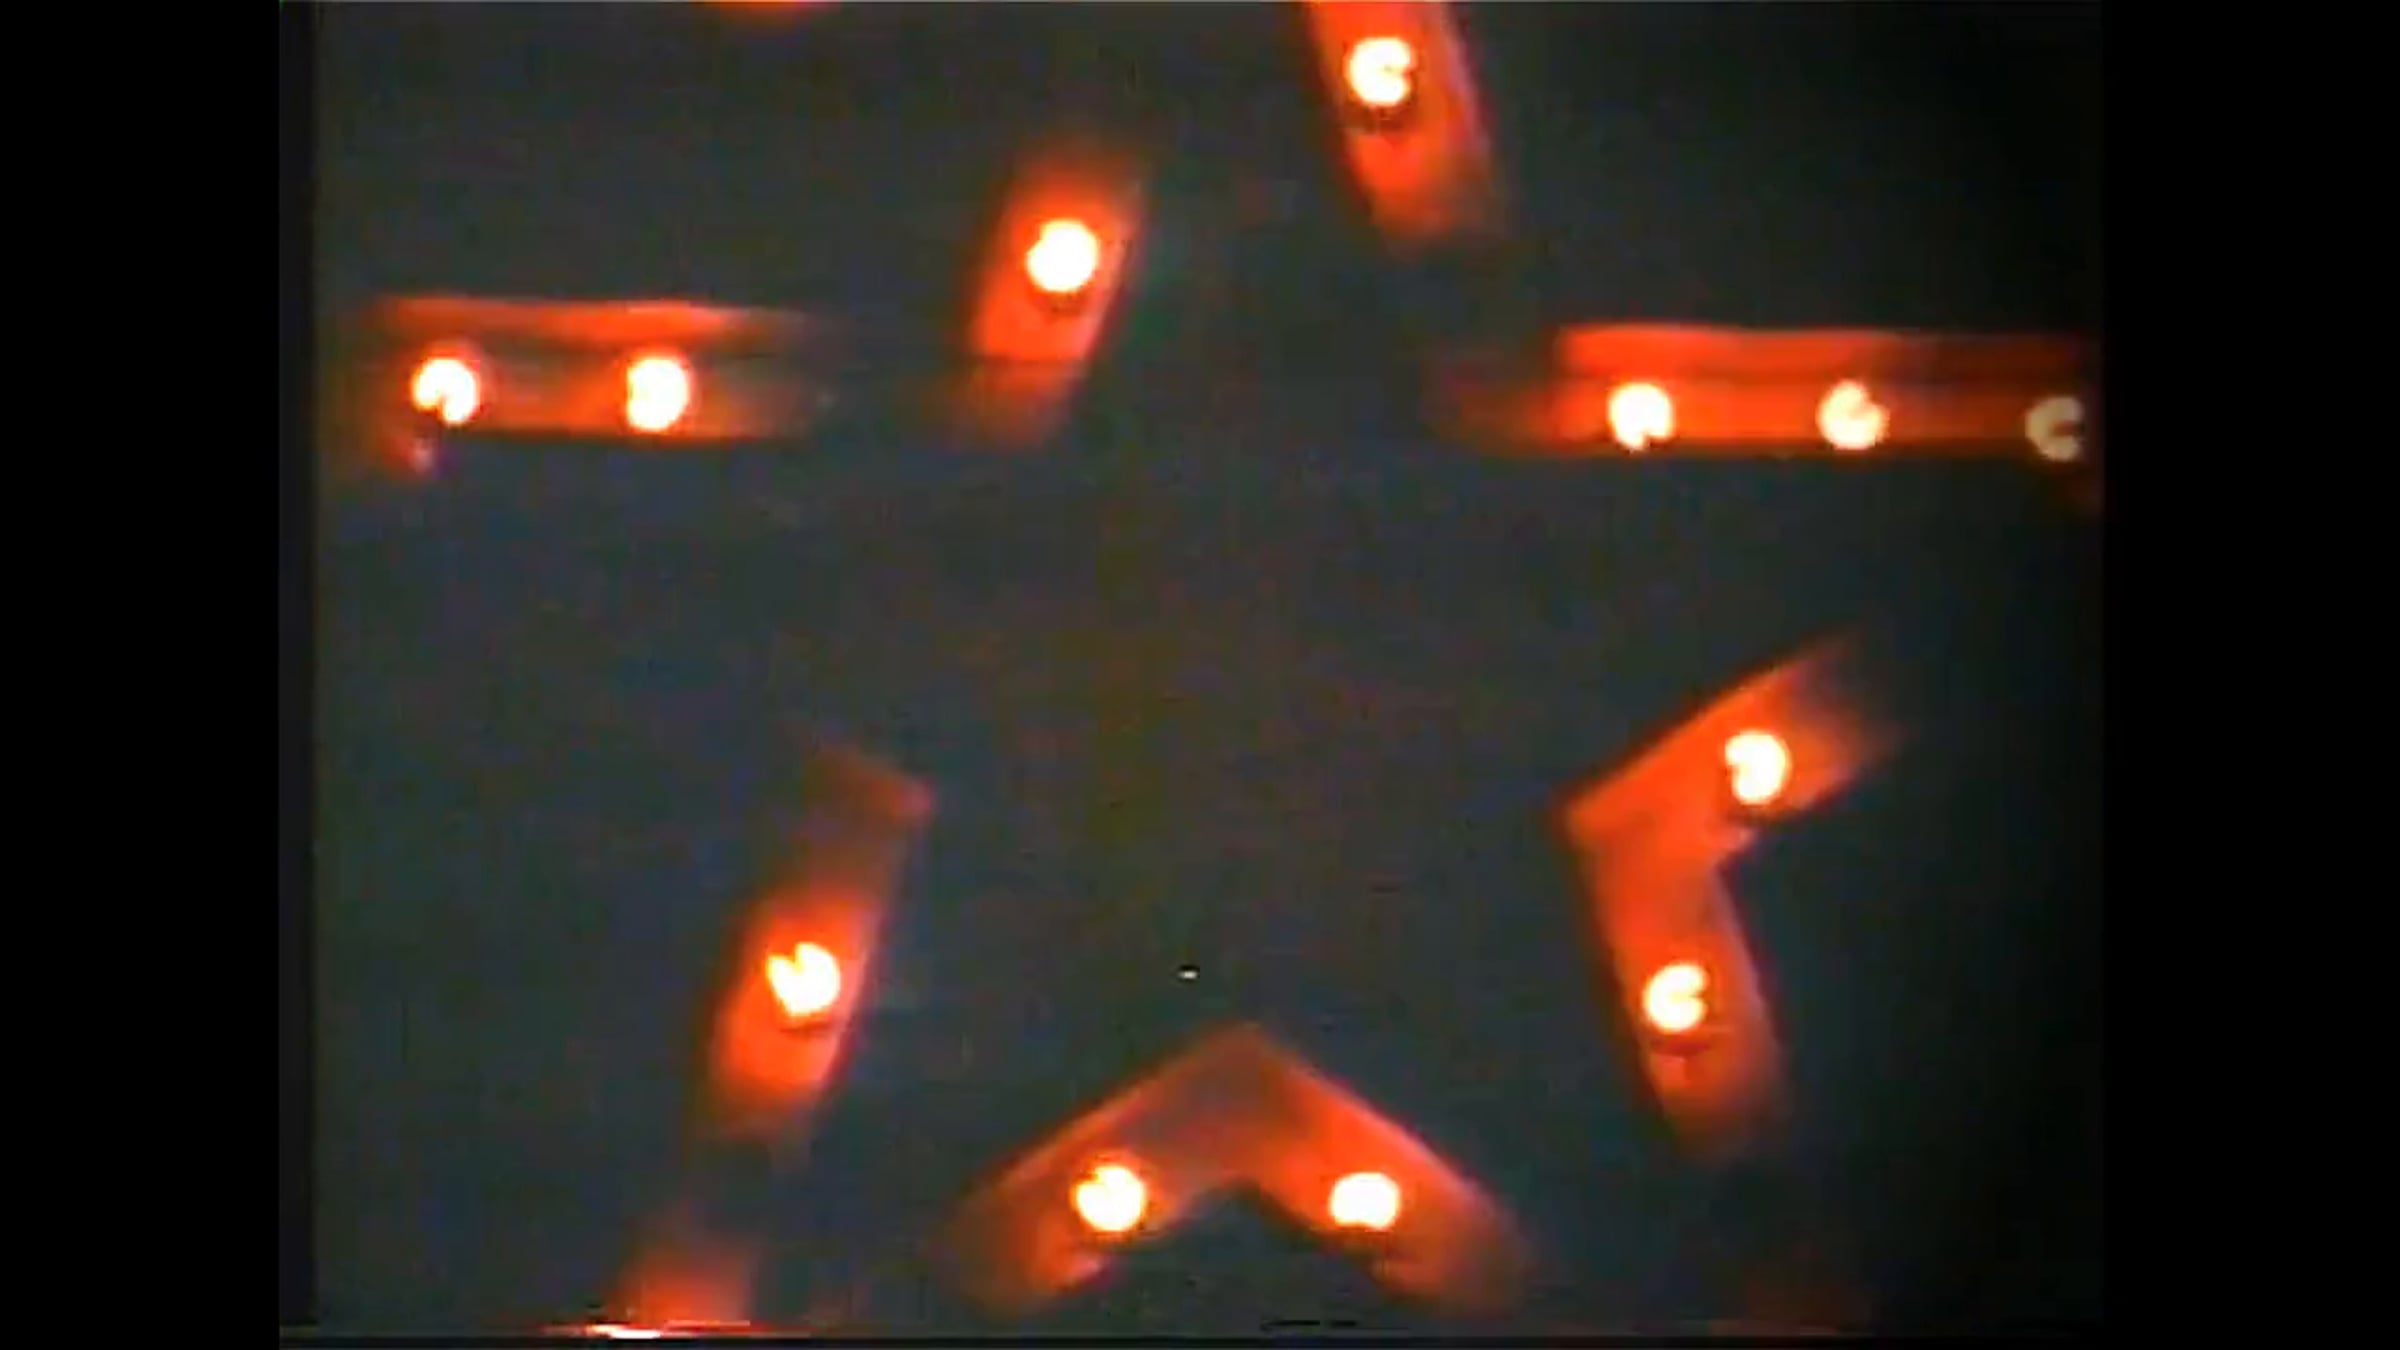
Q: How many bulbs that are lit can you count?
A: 12